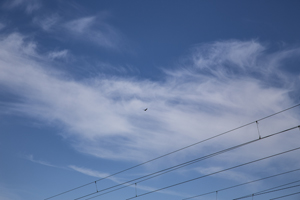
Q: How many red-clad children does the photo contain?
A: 0